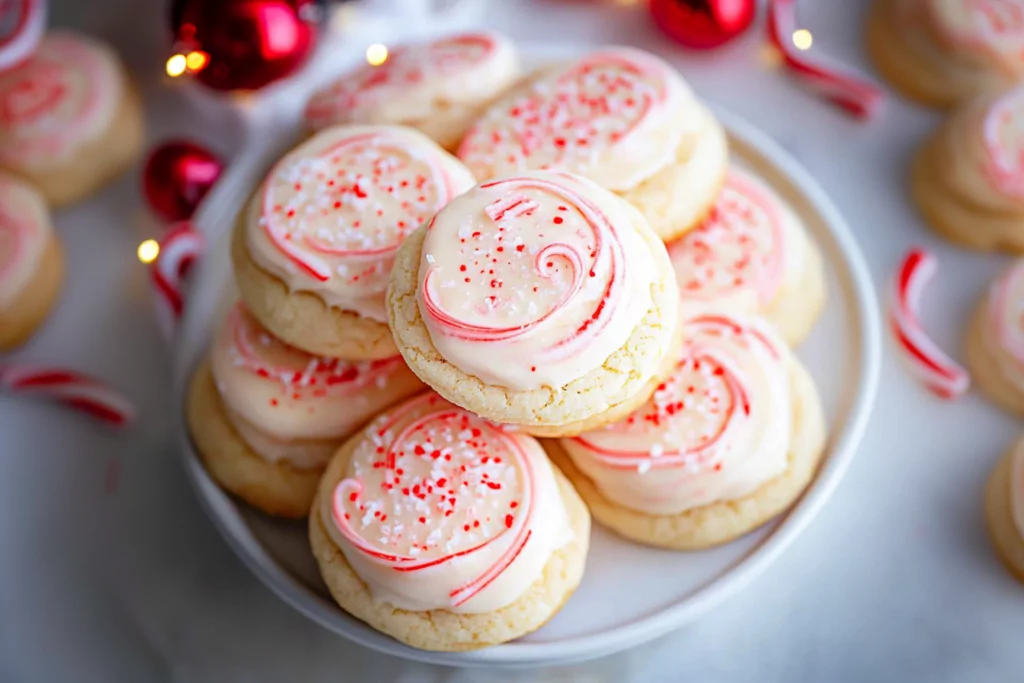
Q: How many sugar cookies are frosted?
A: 14